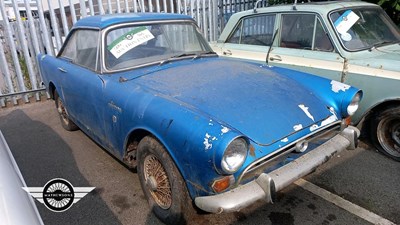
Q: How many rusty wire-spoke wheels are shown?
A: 2